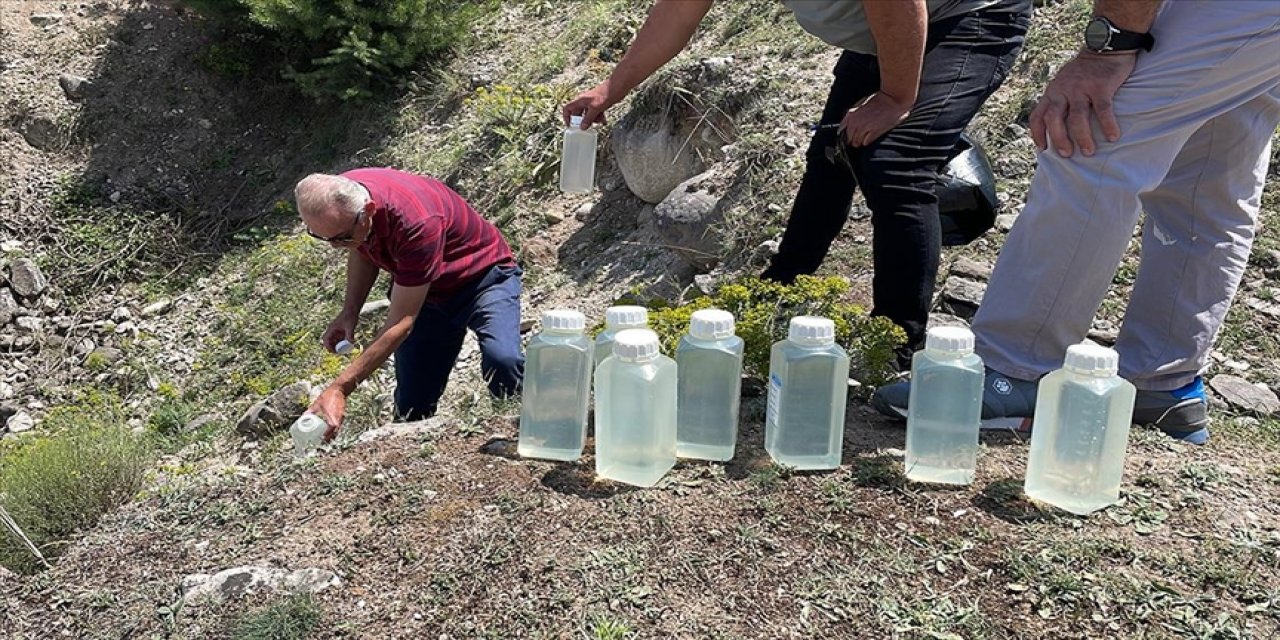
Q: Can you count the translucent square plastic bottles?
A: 9